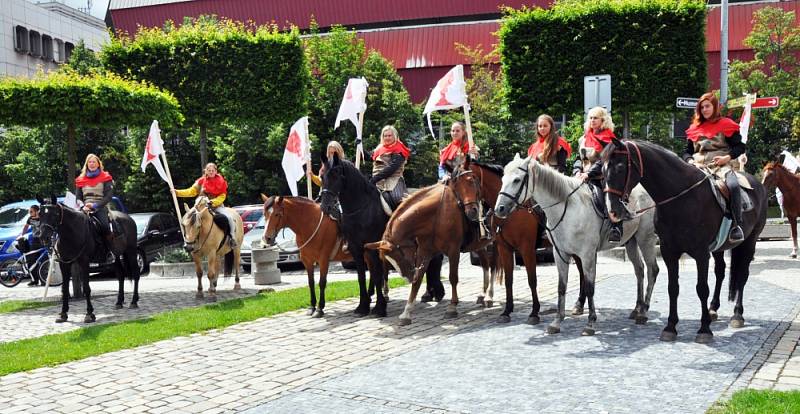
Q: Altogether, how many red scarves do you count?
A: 7